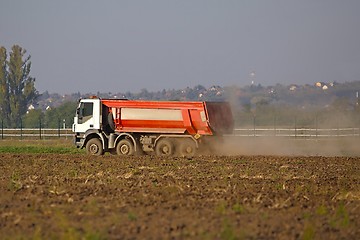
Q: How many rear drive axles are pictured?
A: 2